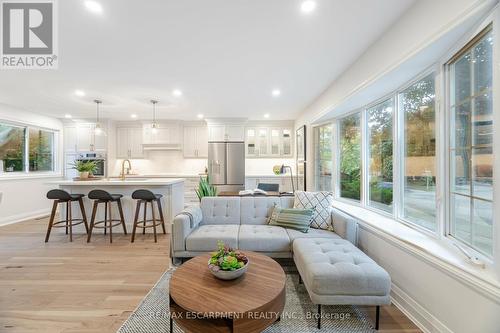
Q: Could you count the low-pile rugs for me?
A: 1